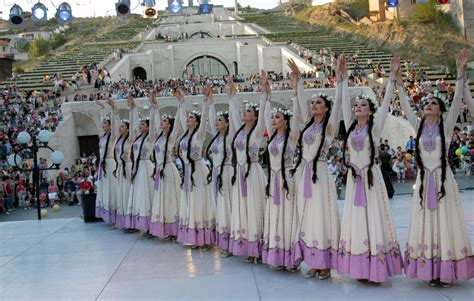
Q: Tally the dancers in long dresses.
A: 11